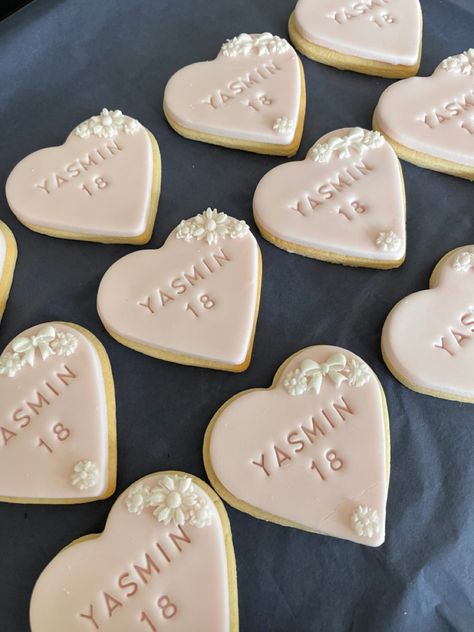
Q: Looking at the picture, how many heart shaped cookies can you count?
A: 11